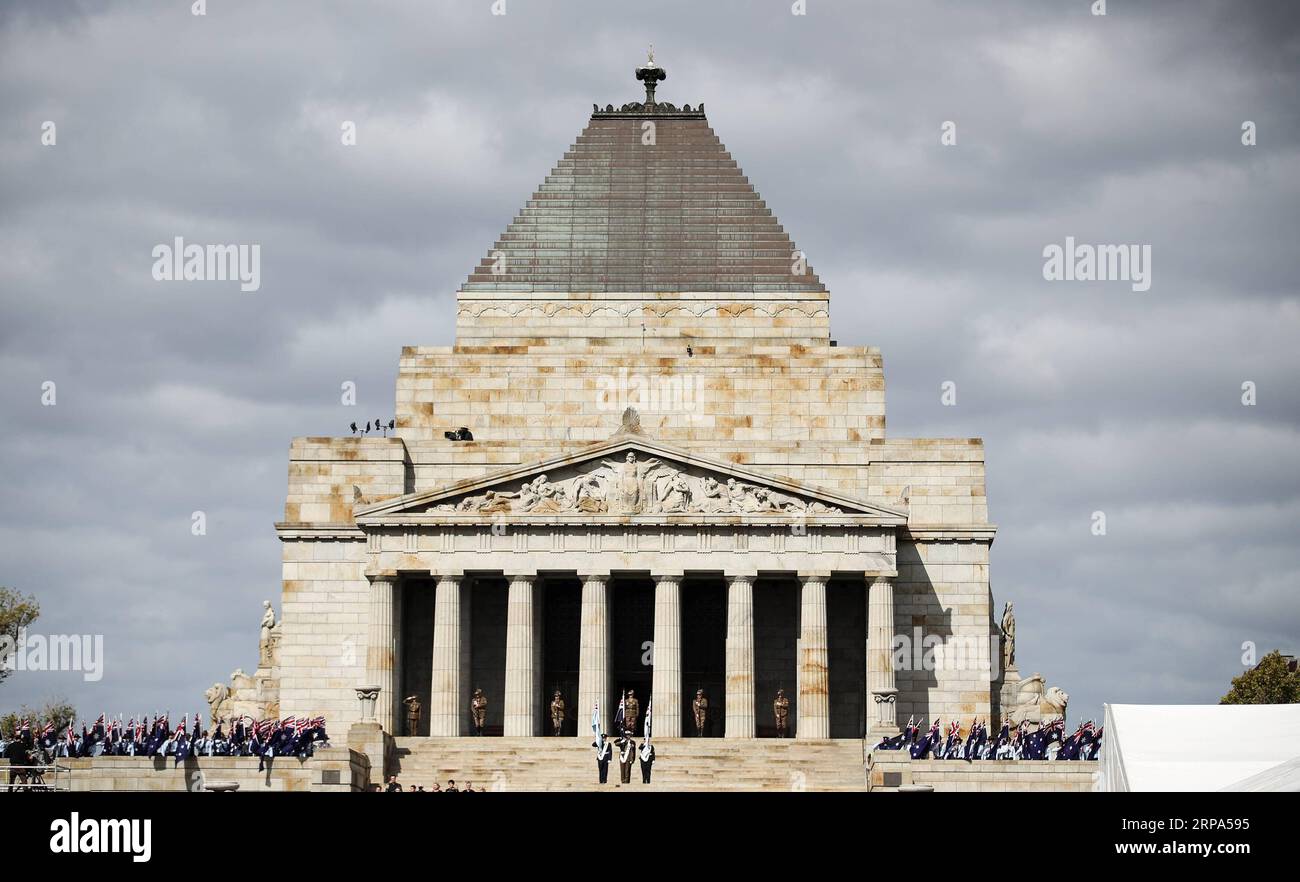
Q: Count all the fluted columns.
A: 8